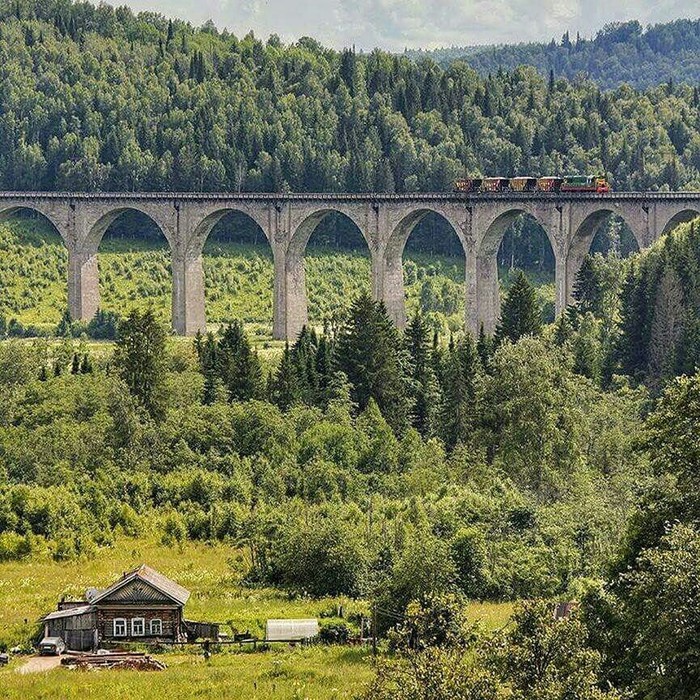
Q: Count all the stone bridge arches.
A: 8